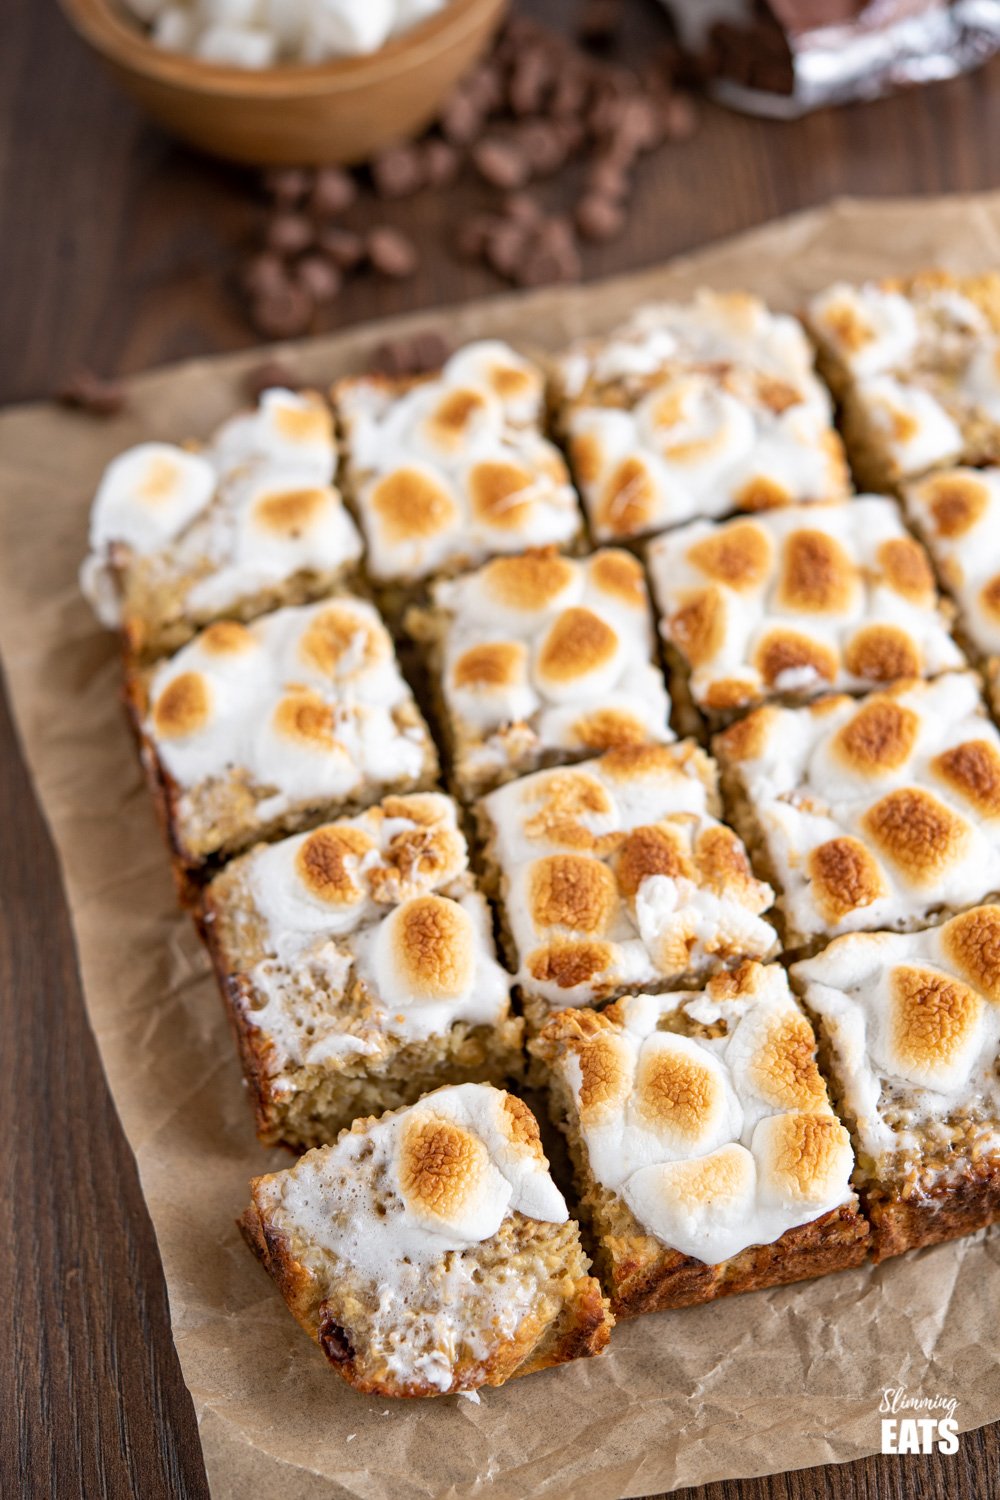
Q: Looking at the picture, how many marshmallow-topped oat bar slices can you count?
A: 14